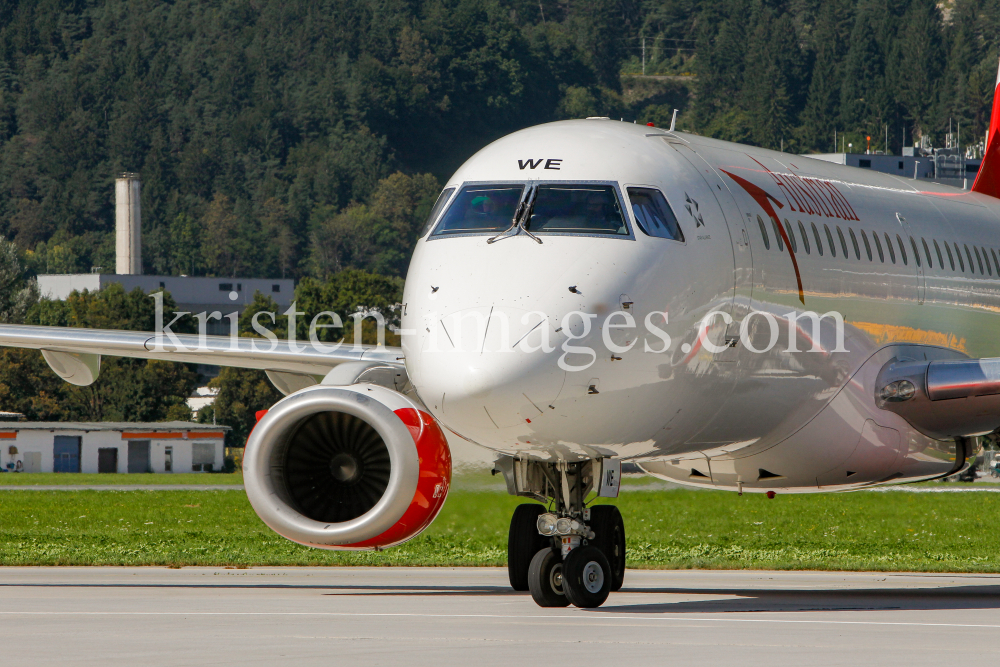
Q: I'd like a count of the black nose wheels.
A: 2